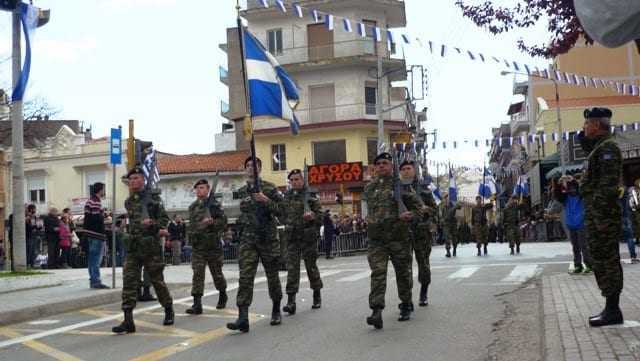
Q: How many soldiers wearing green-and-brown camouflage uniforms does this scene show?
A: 10